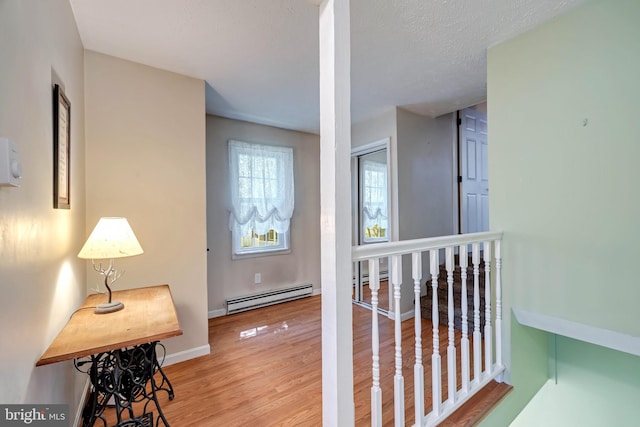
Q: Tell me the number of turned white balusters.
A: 9